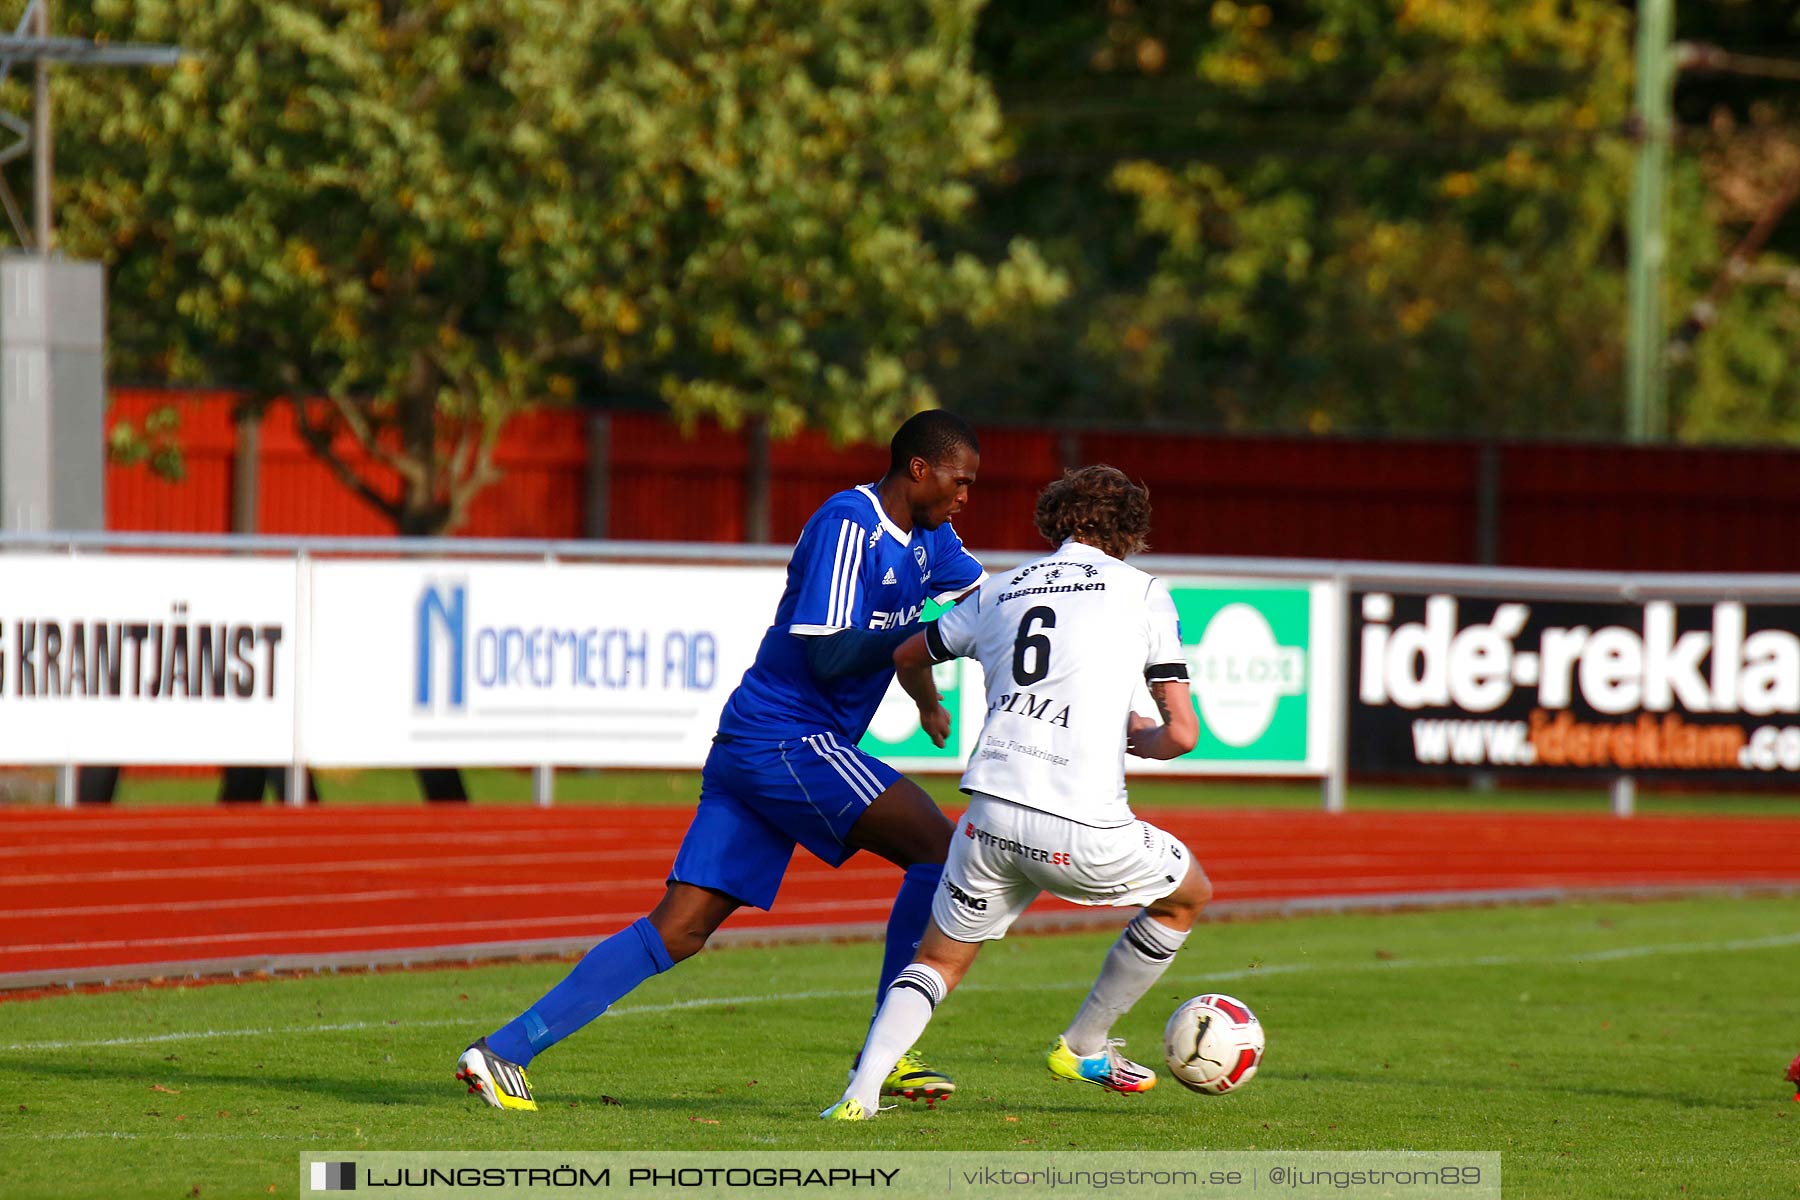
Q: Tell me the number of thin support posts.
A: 5